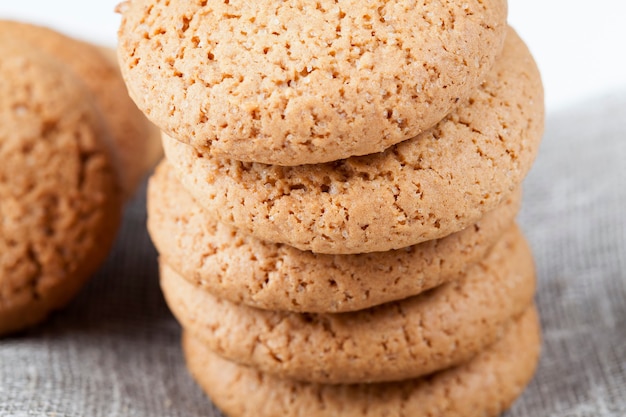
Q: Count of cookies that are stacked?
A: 5